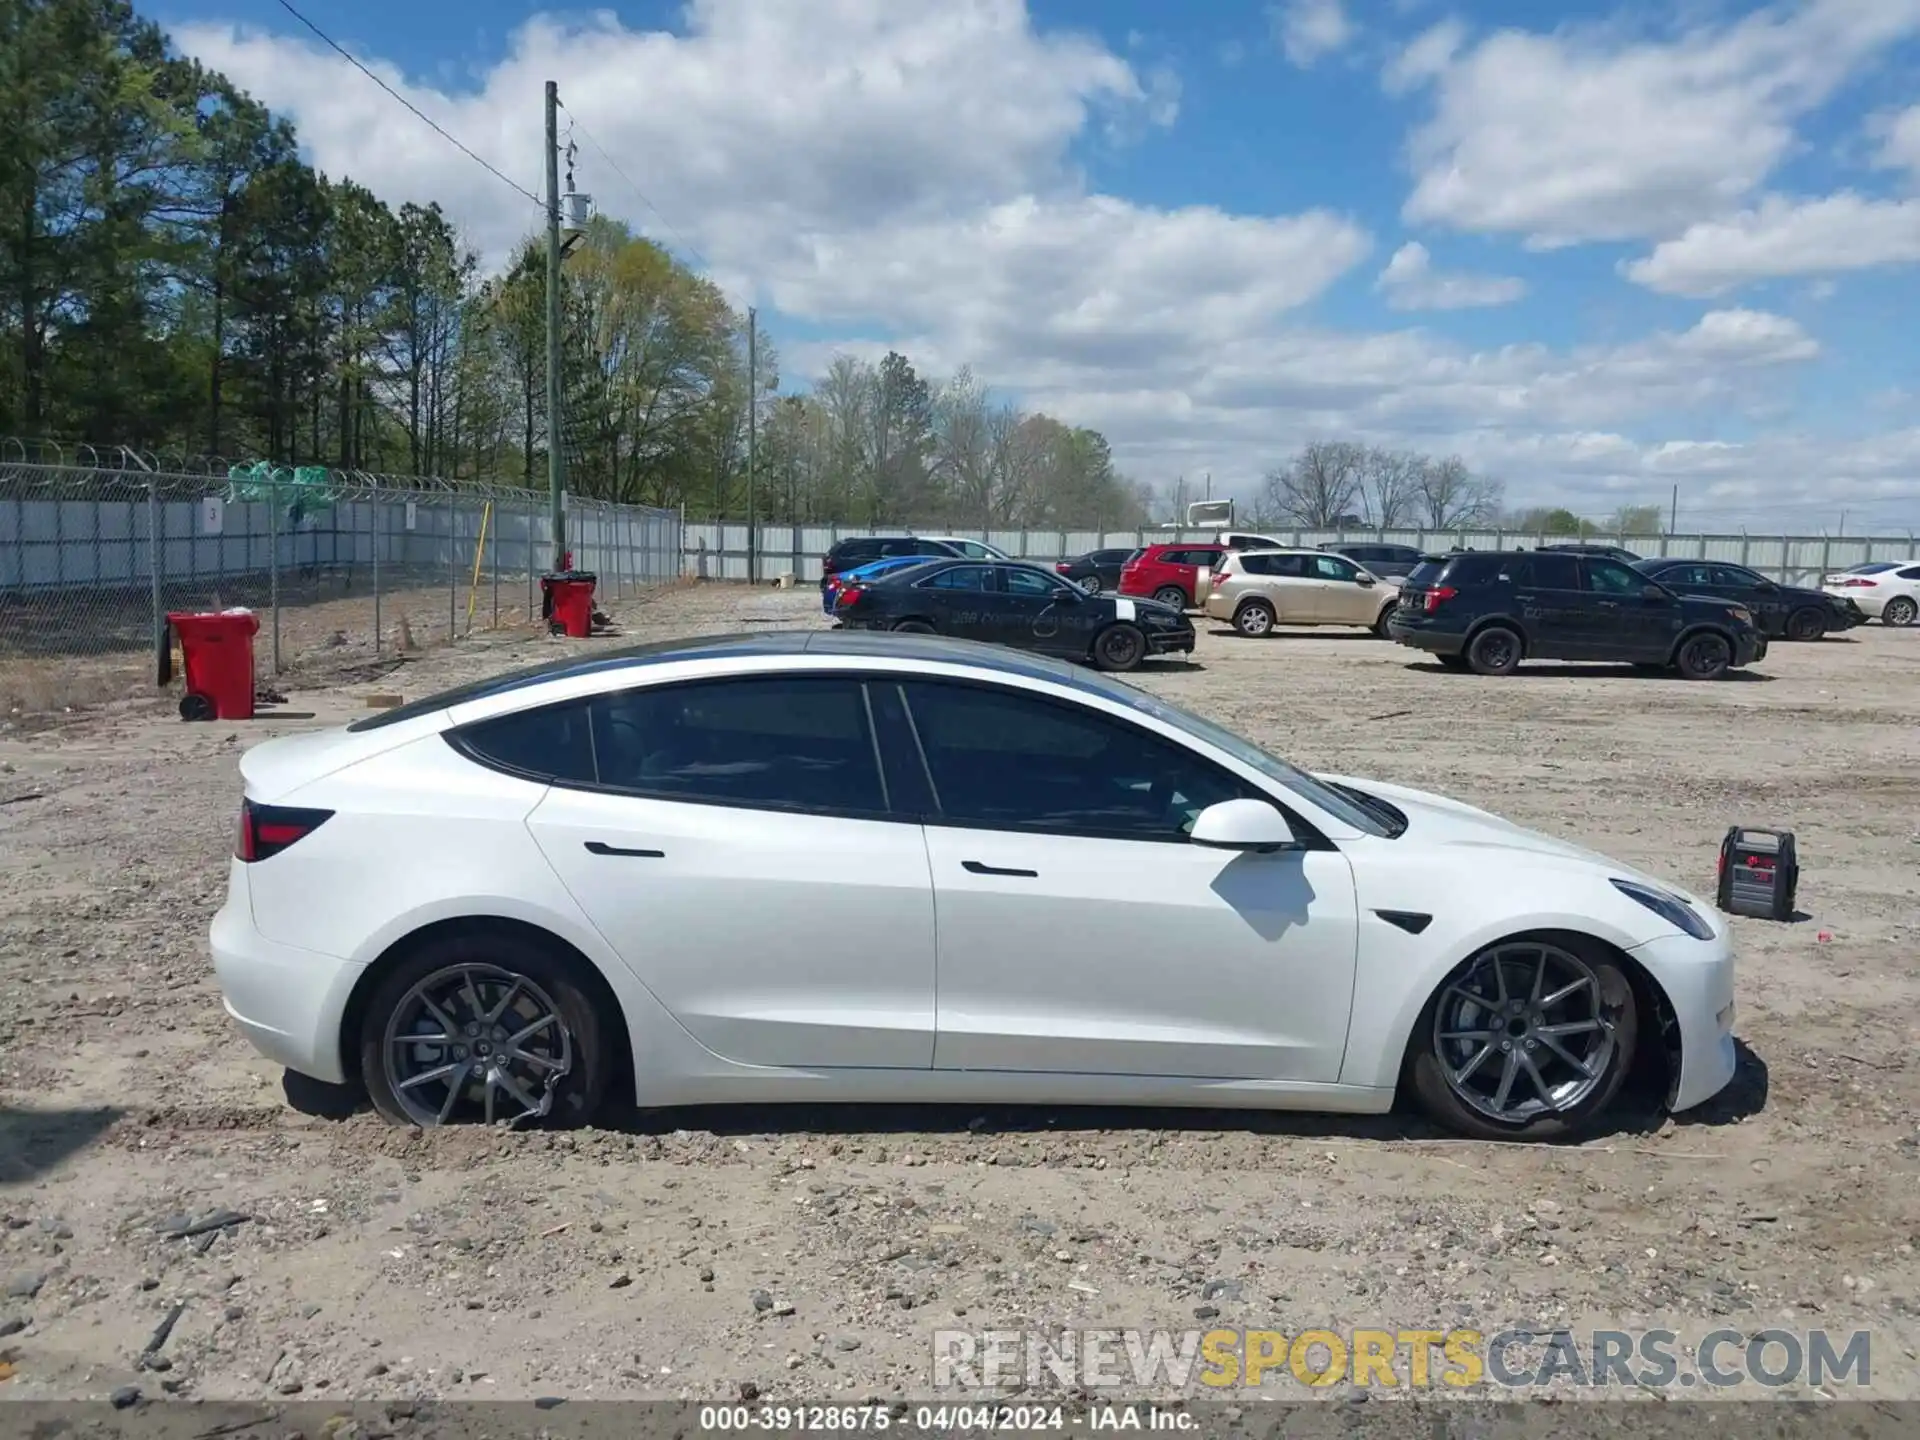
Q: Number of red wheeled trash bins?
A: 2